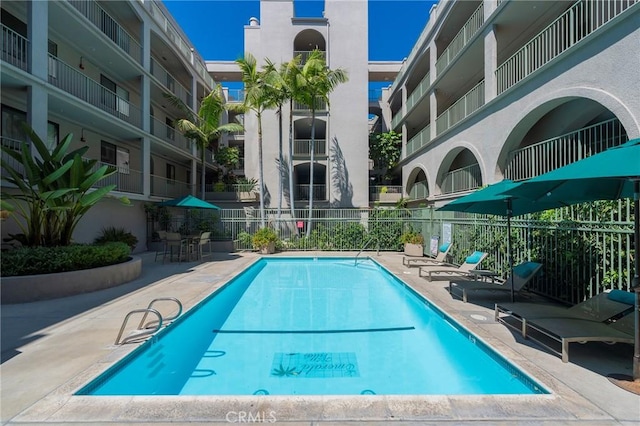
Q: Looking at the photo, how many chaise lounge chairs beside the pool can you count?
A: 5